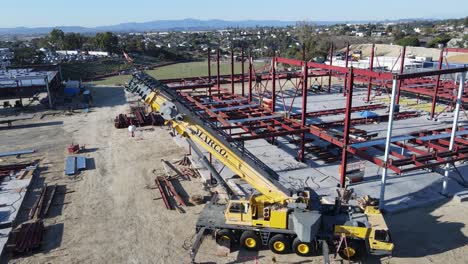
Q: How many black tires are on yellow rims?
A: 5